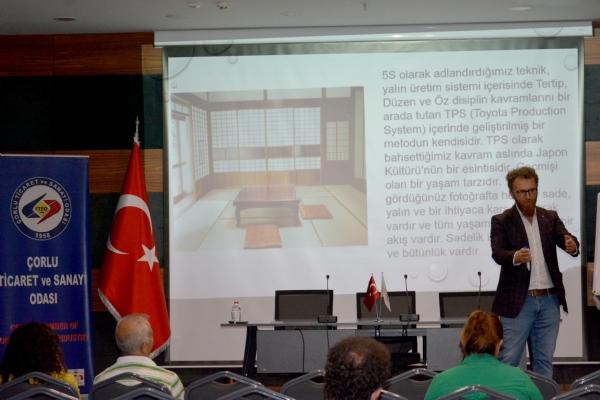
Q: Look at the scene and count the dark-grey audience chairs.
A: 13